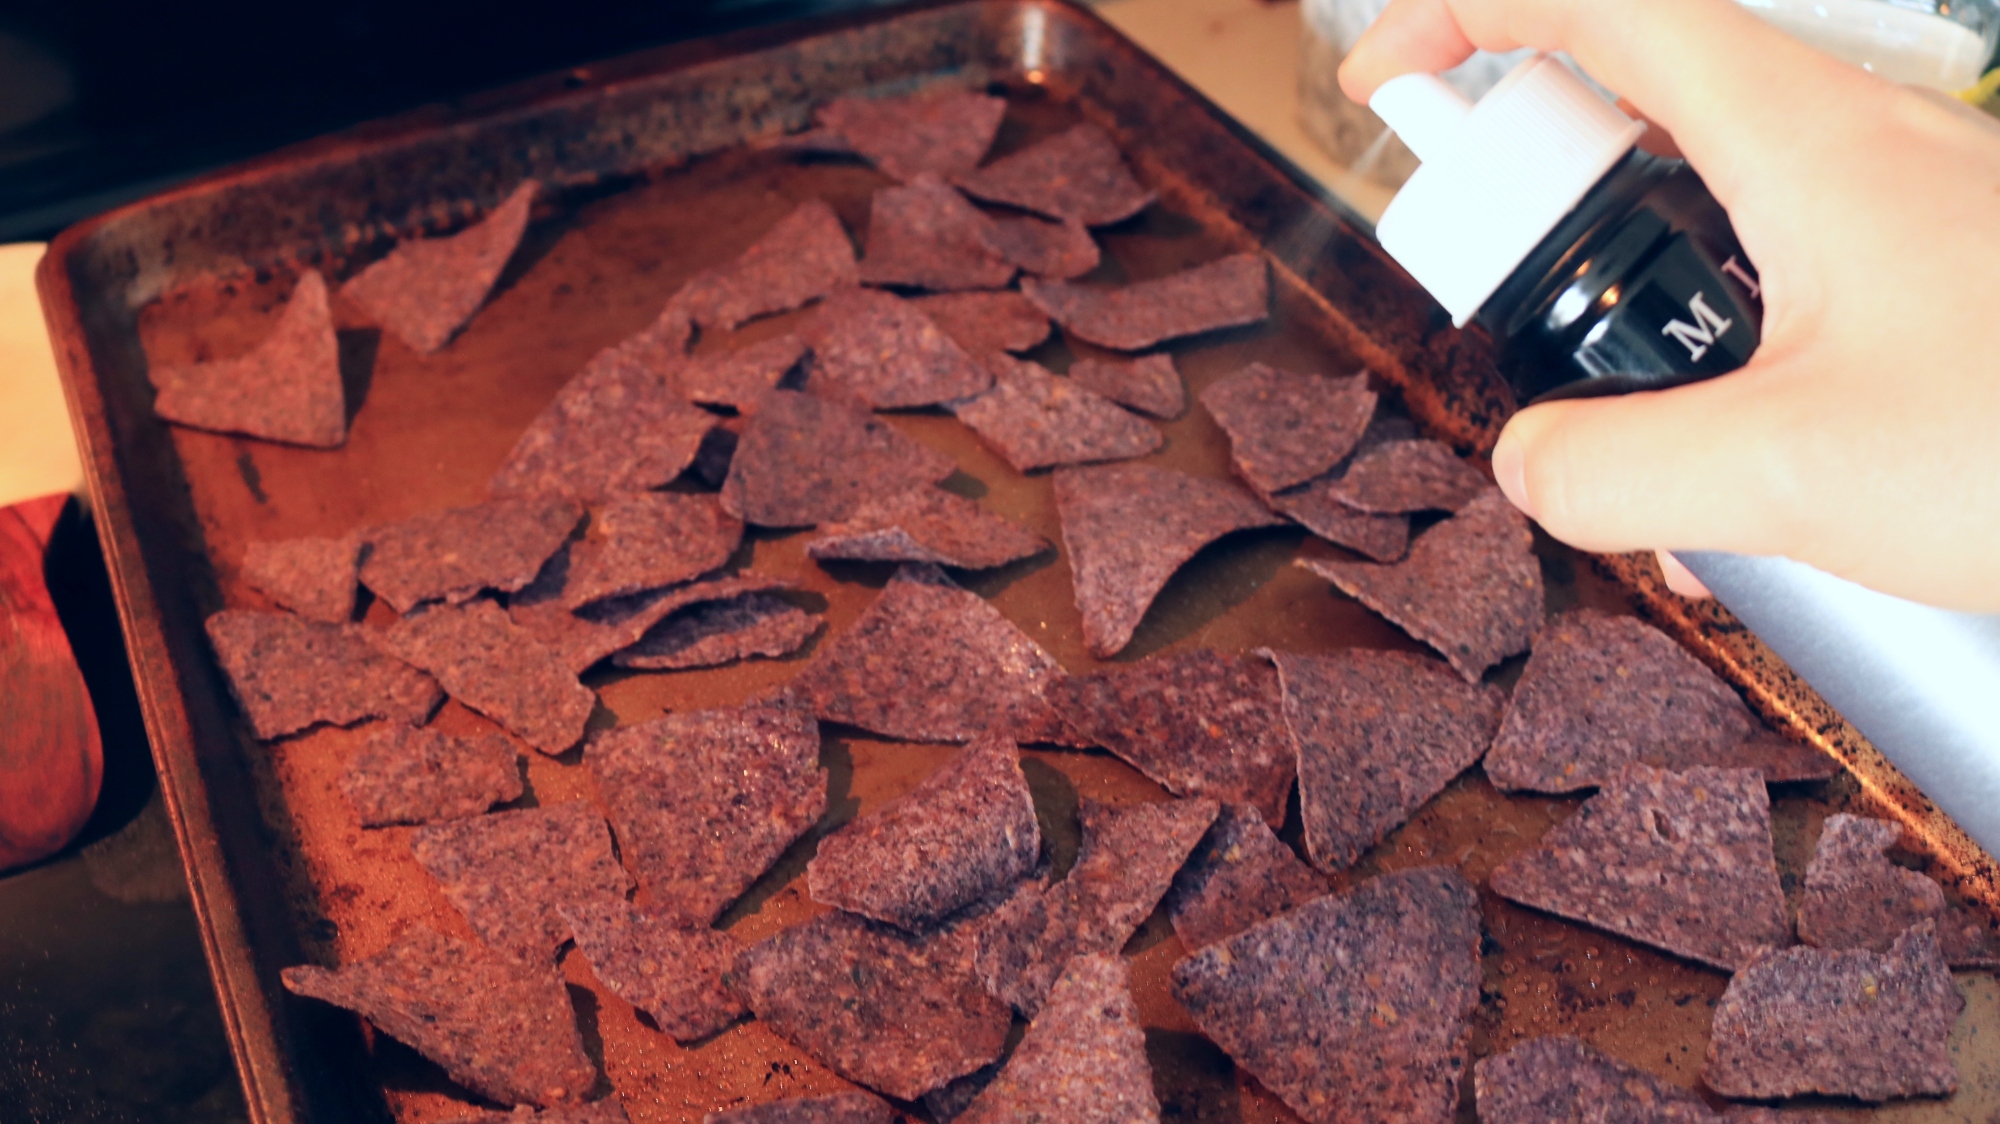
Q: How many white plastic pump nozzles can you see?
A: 1